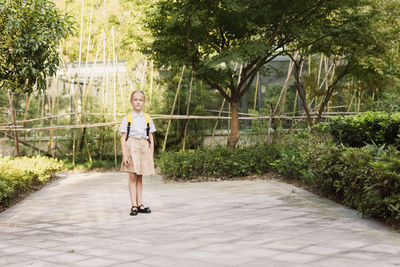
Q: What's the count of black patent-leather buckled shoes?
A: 2